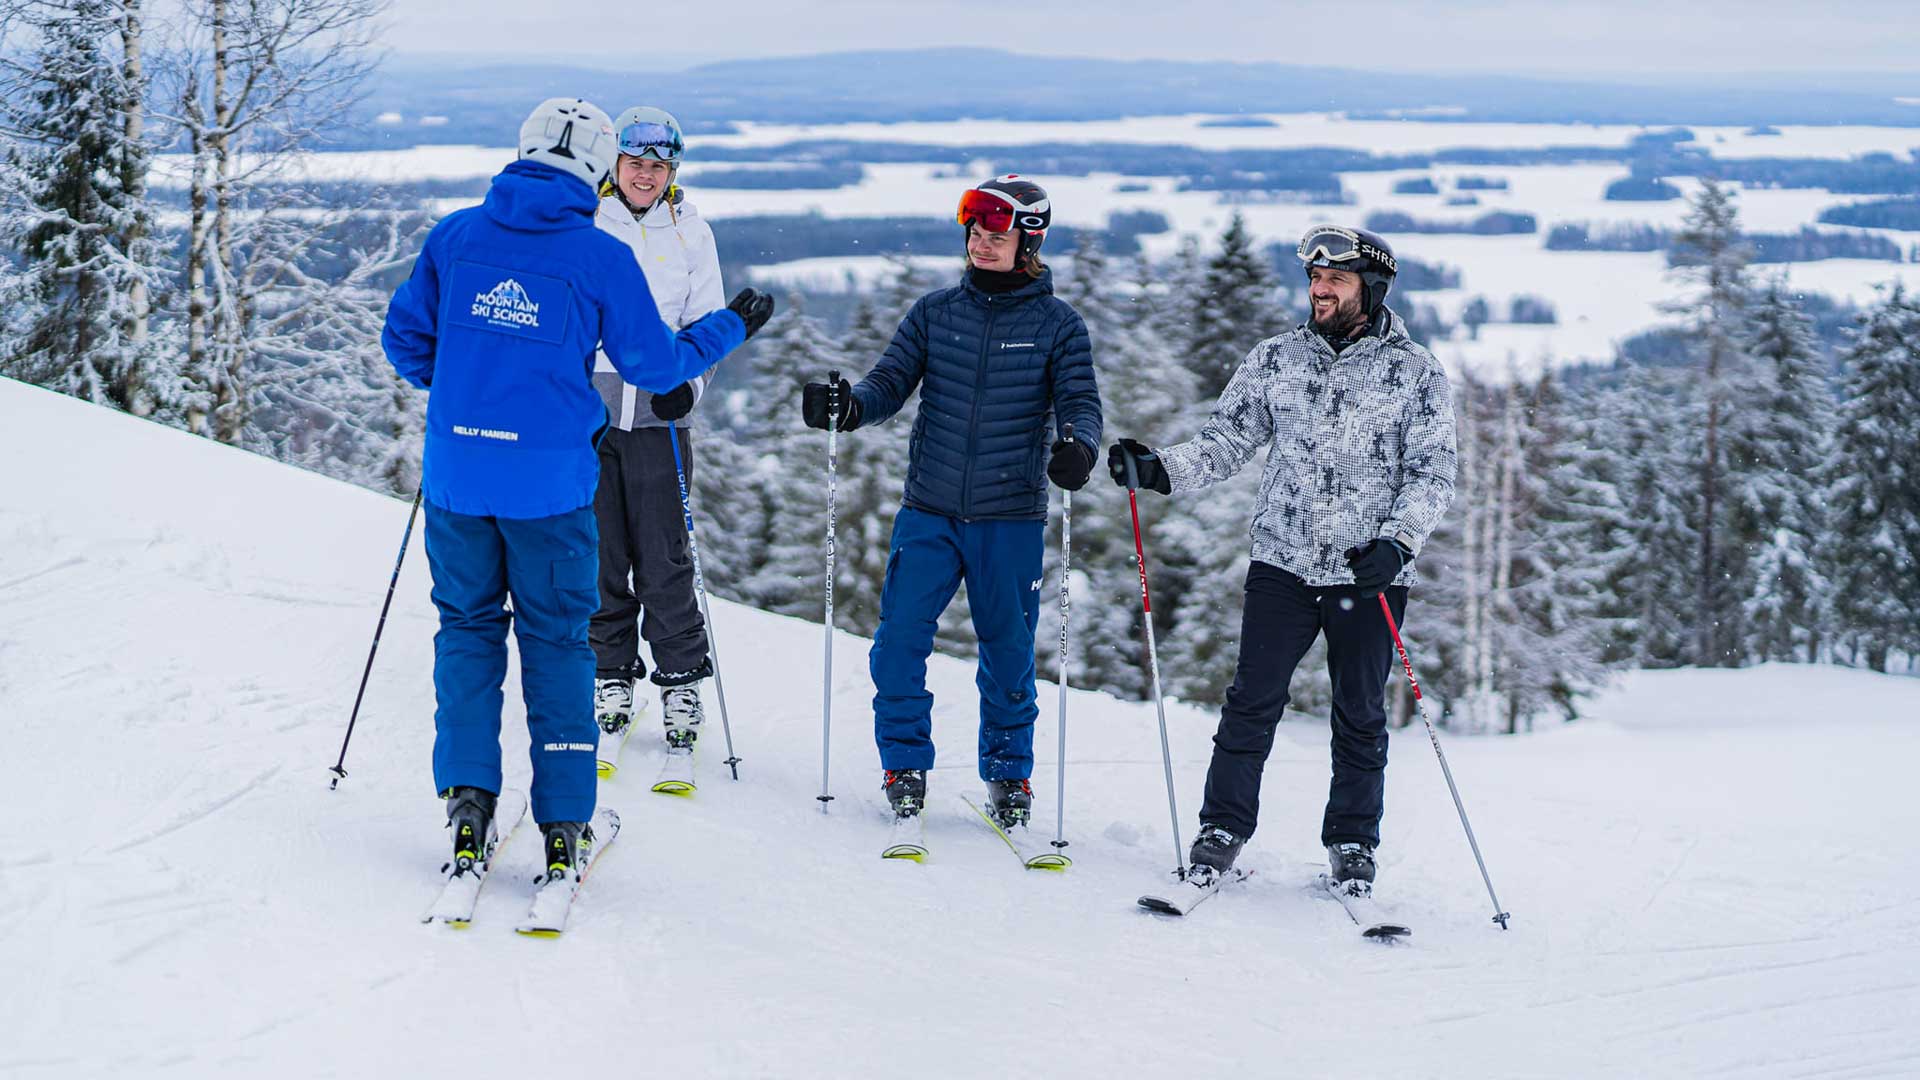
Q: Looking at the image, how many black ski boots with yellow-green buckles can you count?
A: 2